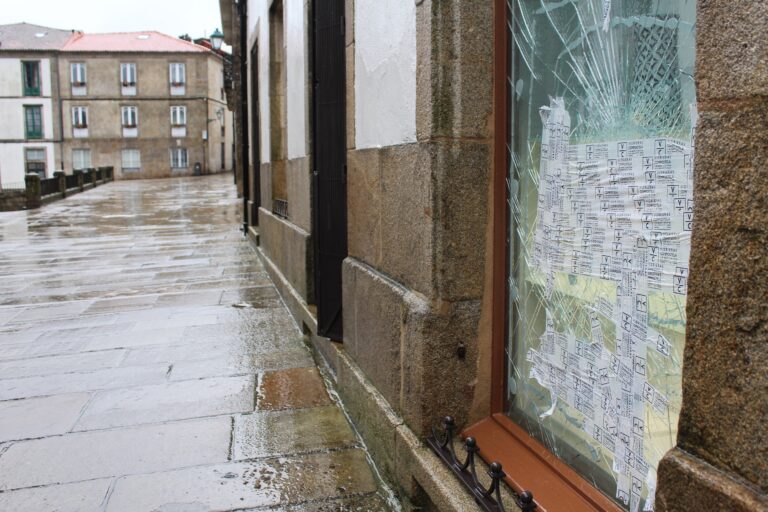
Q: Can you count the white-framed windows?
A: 9